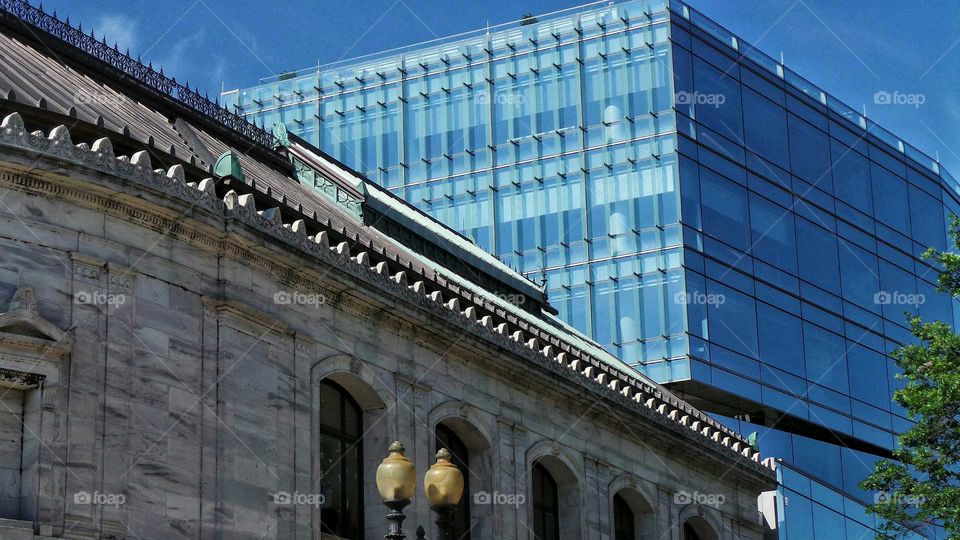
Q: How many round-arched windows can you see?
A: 5